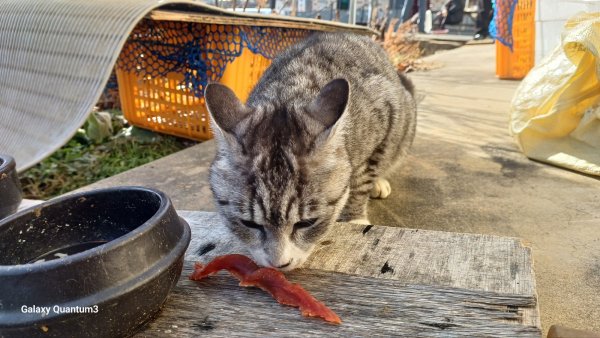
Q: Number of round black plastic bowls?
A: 2